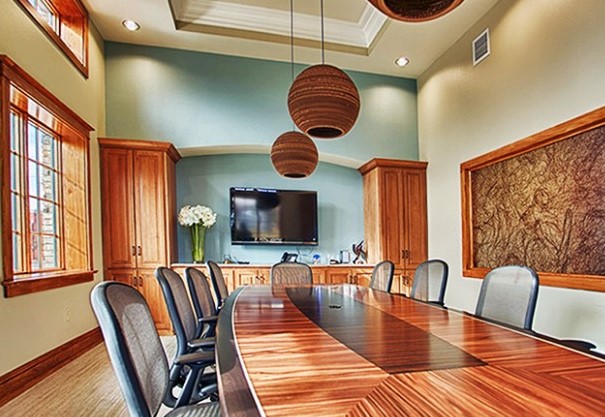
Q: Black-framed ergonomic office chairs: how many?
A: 8